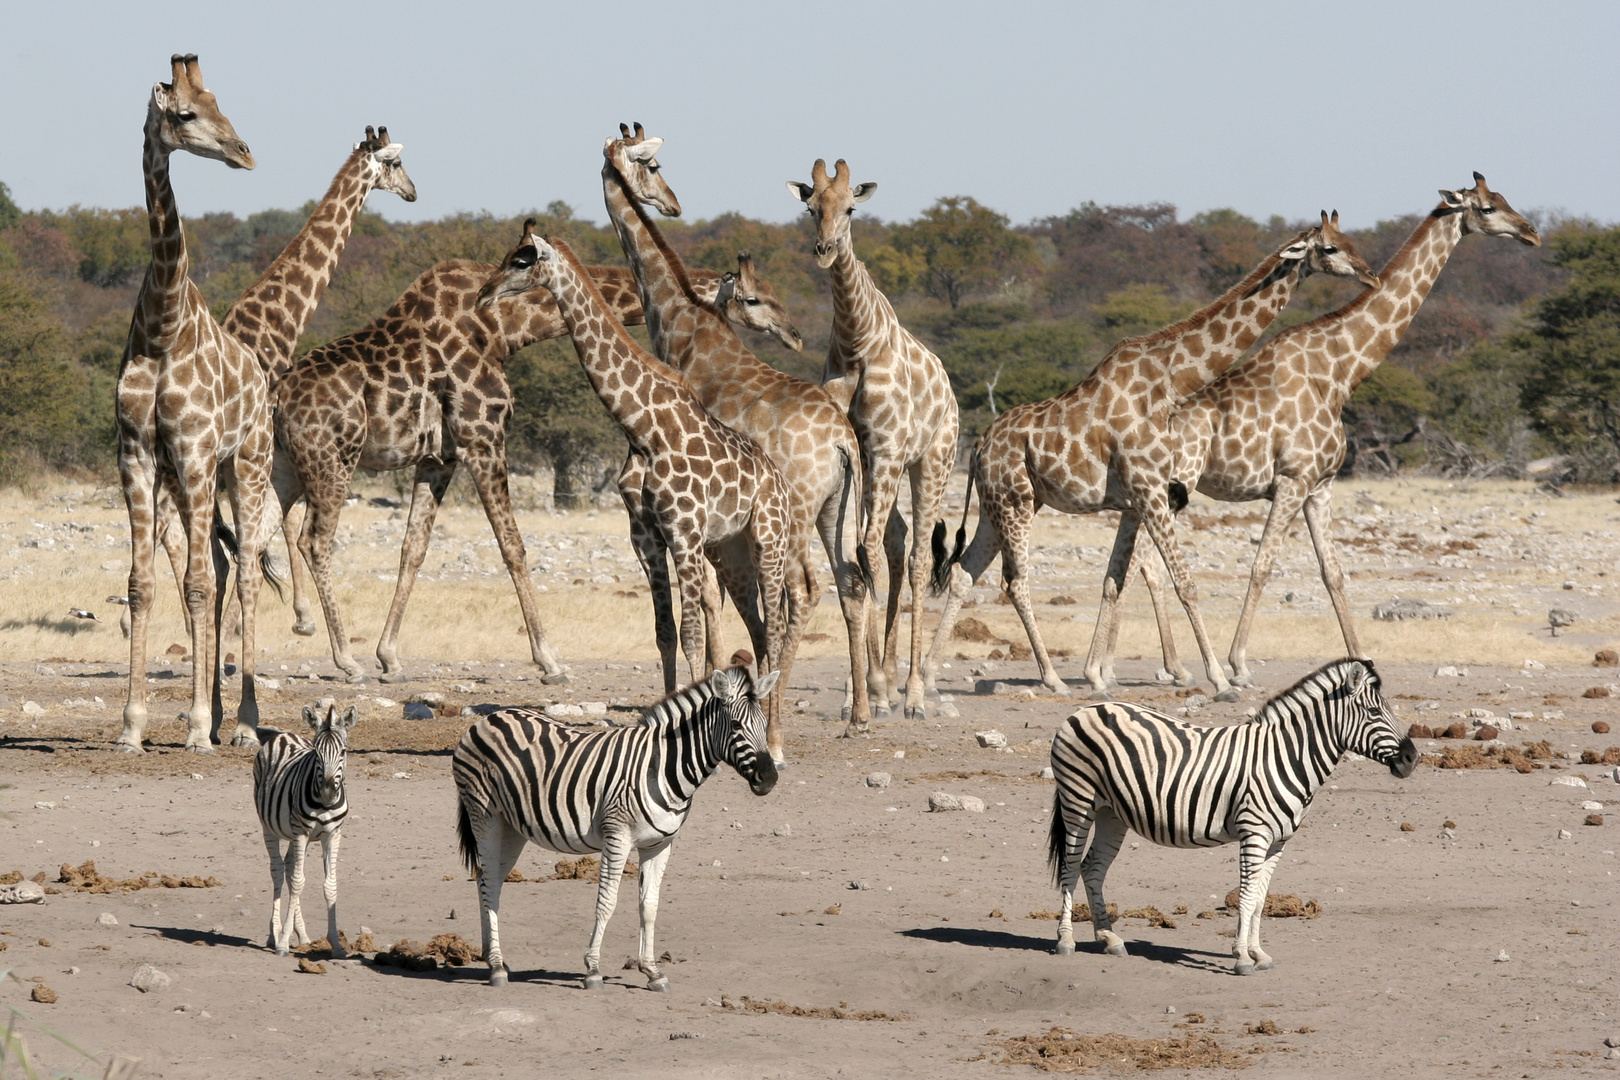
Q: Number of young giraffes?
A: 1